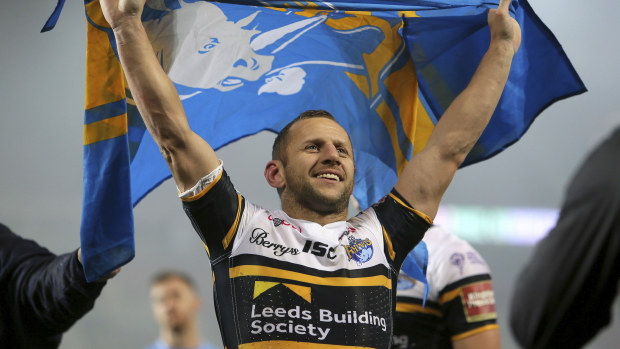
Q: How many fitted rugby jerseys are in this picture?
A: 2